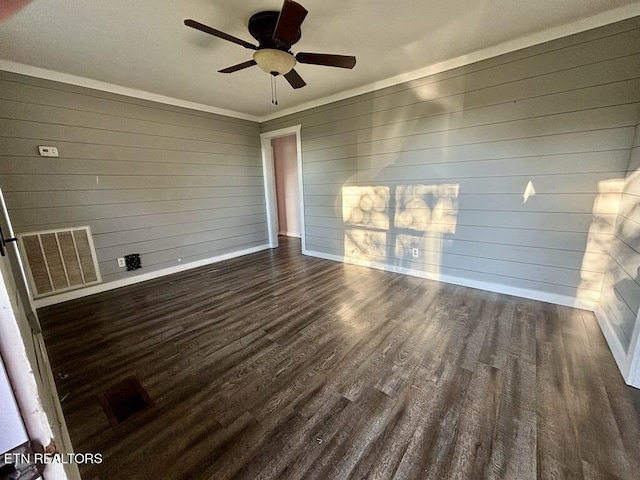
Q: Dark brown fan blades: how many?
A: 5